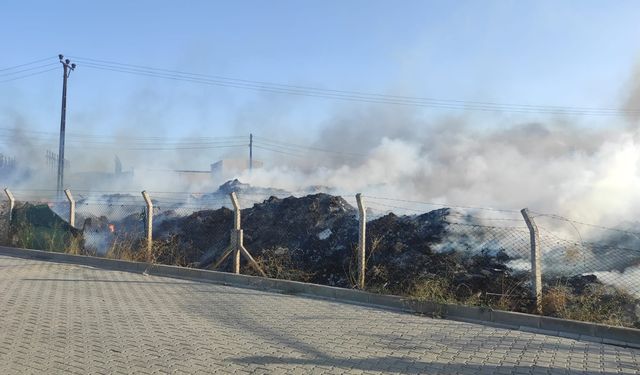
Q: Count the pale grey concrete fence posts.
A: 6